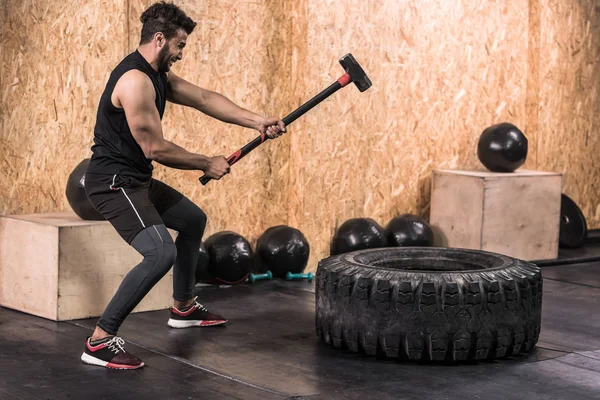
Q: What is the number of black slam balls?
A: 7